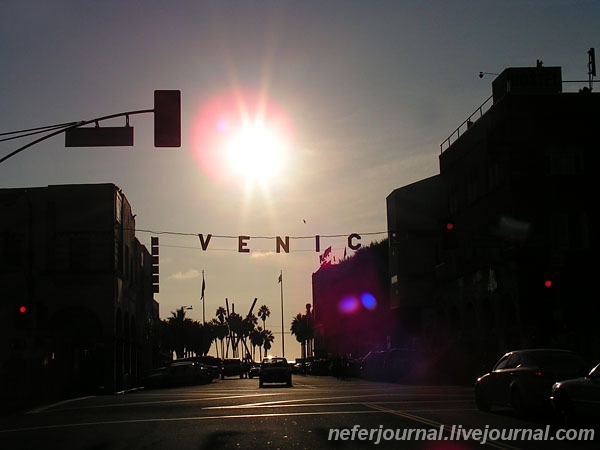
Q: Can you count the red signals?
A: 3